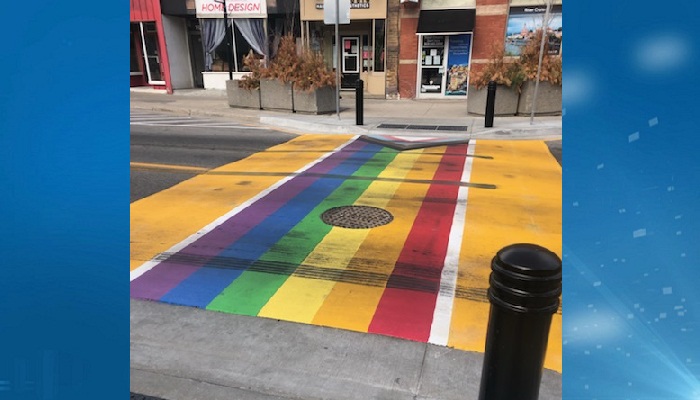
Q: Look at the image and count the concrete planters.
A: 5